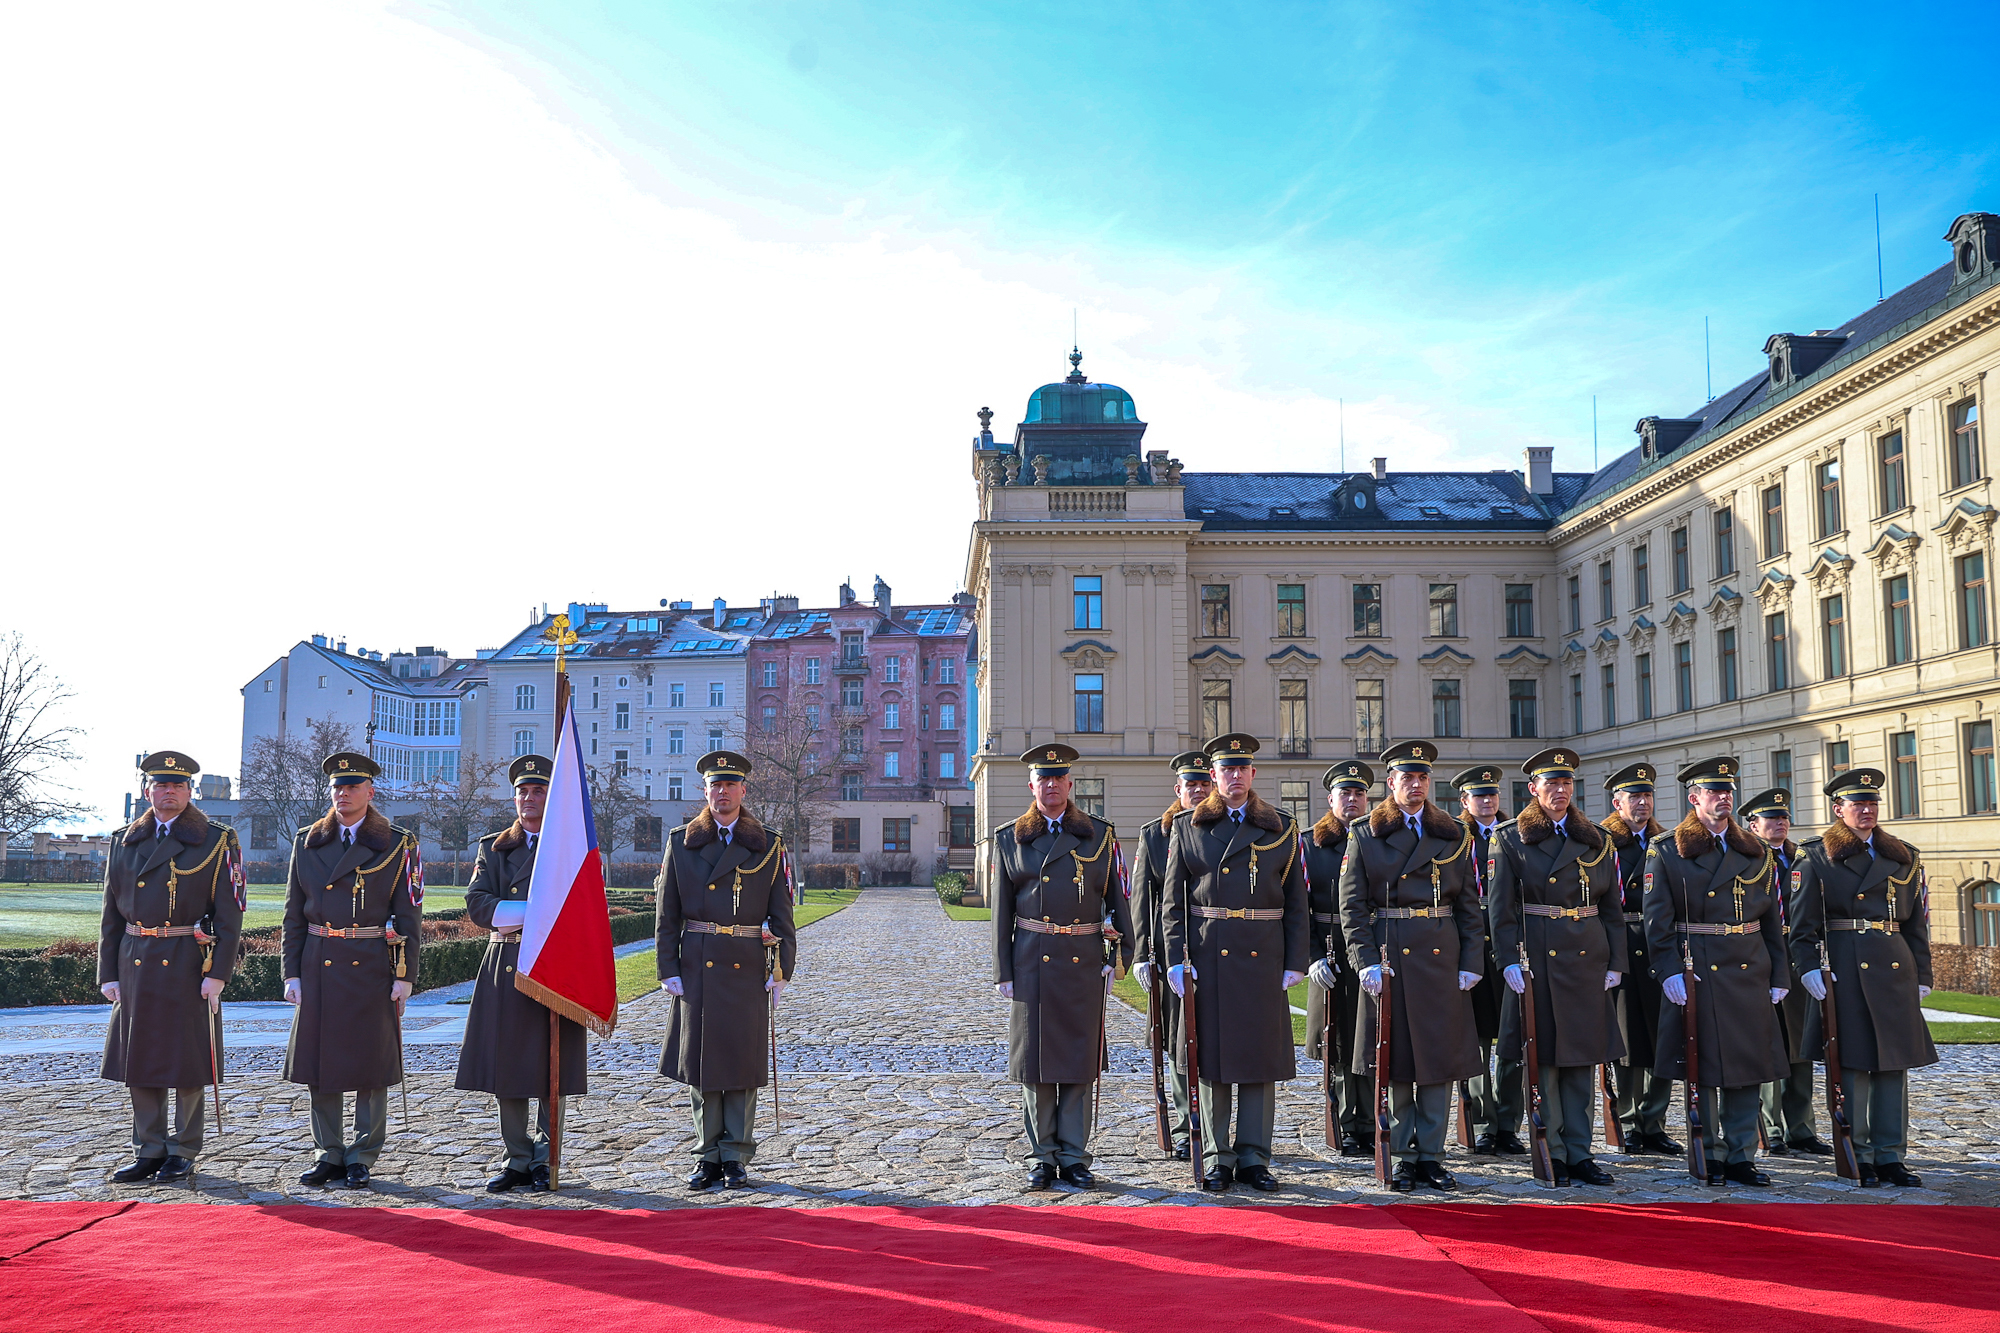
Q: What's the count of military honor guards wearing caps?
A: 15